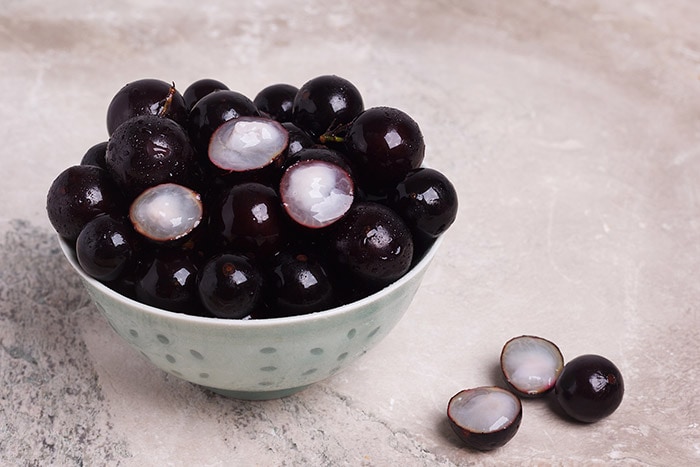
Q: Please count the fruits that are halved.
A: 5